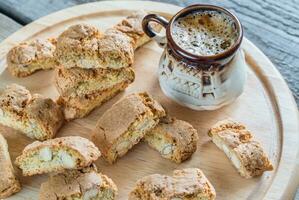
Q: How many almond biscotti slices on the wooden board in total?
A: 13